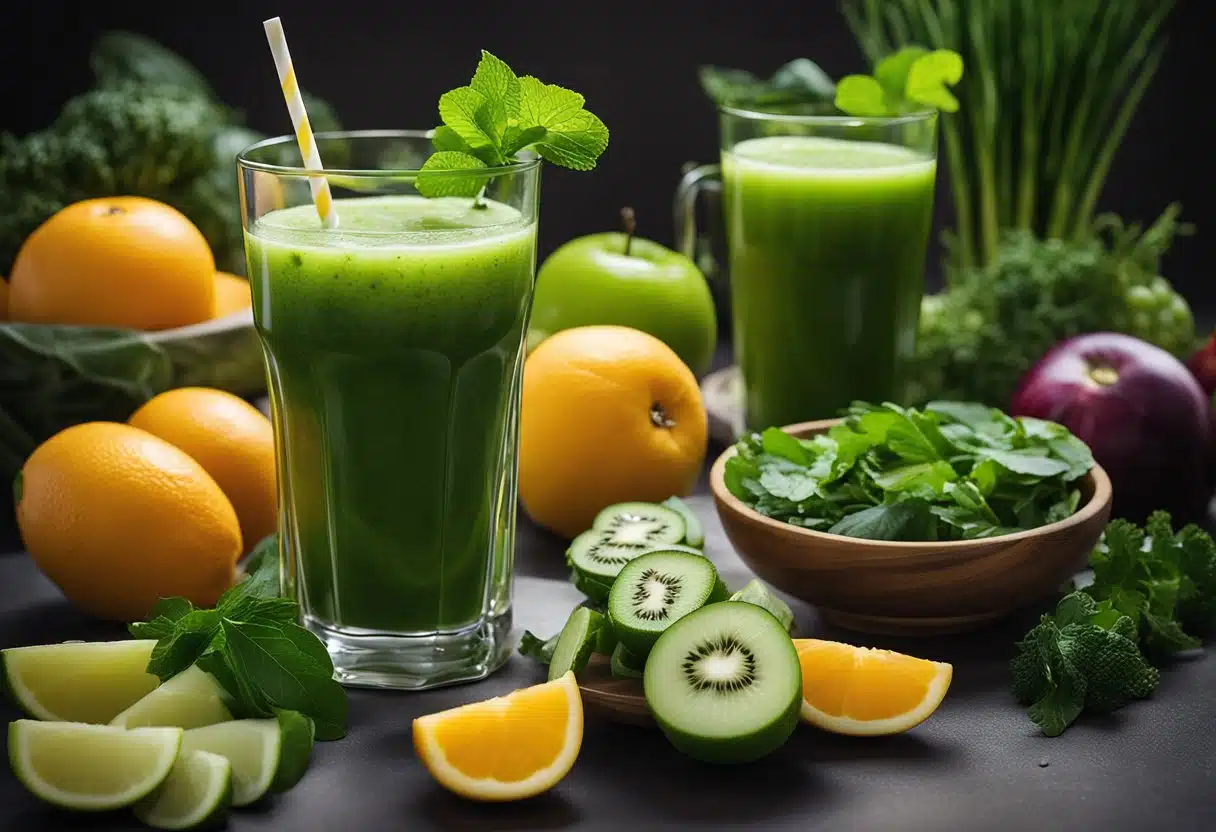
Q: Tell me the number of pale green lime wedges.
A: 5